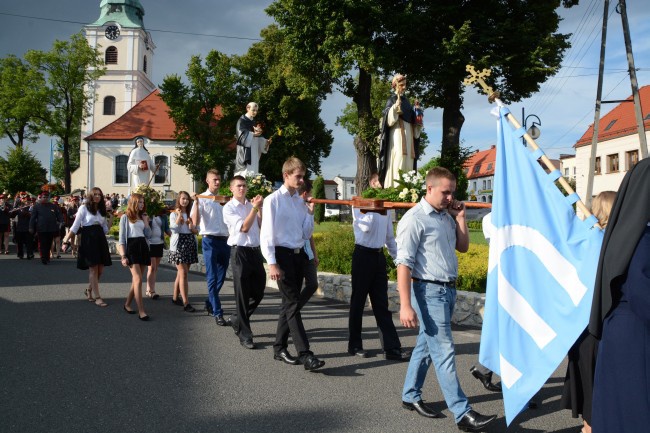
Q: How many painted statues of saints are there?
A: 3